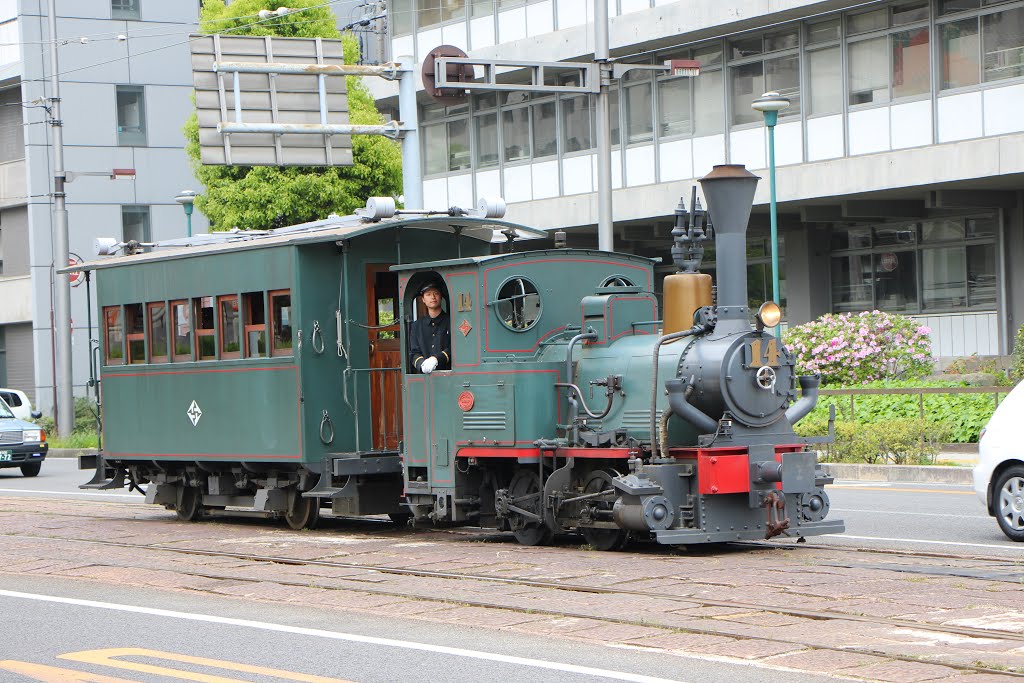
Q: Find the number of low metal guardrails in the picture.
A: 1